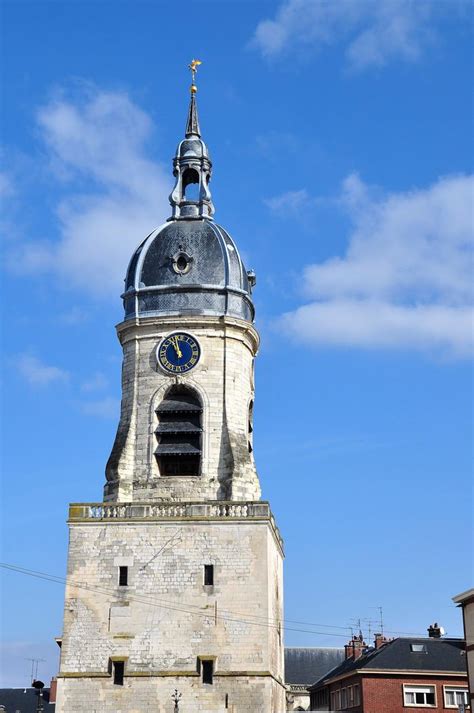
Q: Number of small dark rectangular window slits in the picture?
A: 4